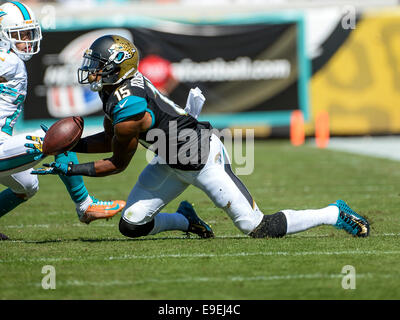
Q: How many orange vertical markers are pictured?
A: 2